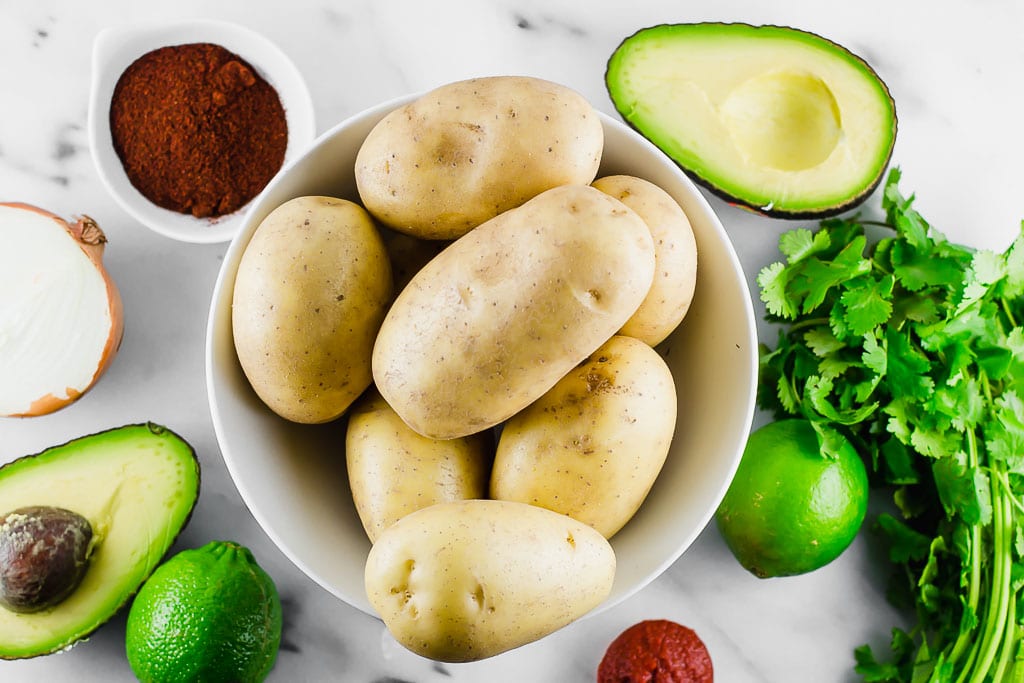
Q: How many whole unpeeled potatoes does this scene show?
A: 7